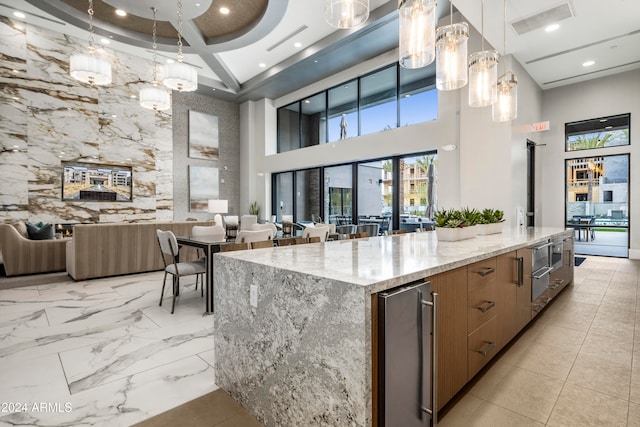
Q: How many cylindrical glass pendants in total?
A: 5